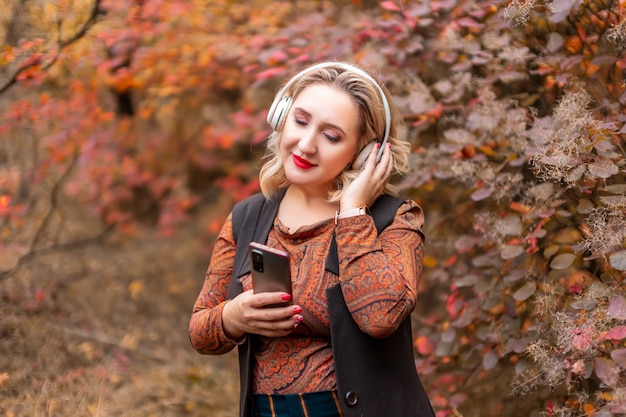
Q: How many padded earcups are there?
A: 2